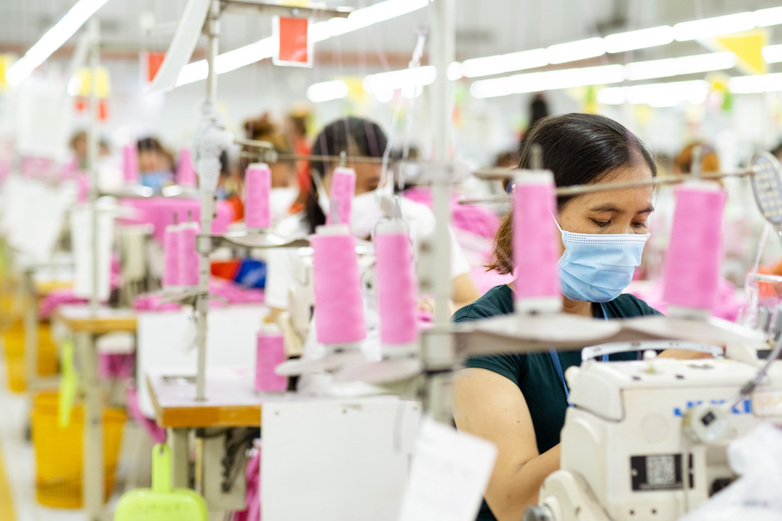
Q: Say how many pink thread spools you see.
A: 11